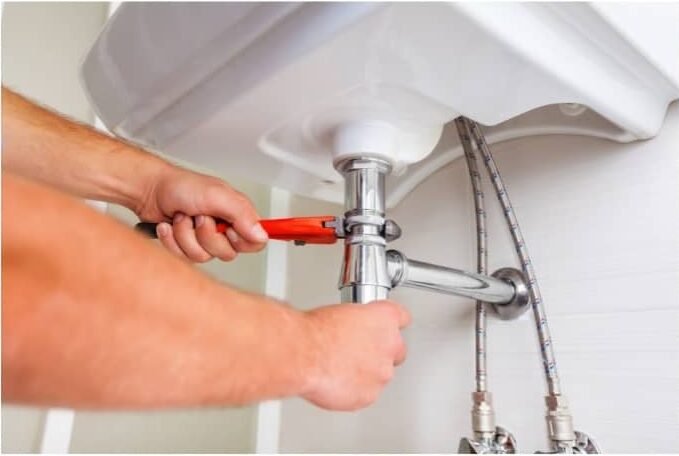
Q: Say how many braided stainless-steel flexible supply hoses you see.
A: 2